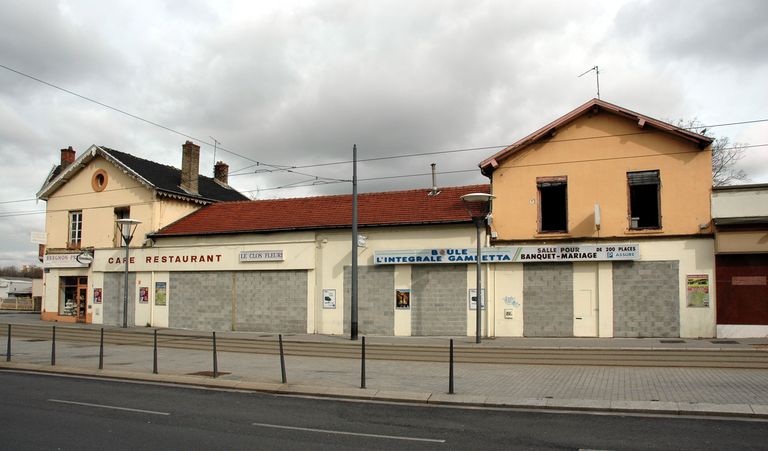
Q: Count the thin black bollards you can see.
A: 8